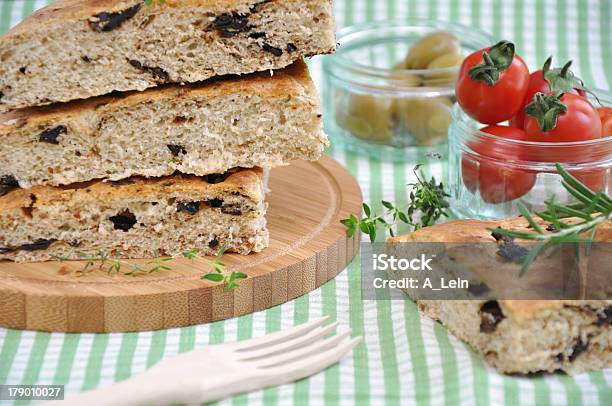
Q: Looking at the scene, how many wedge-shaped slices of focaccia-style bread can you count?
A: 4